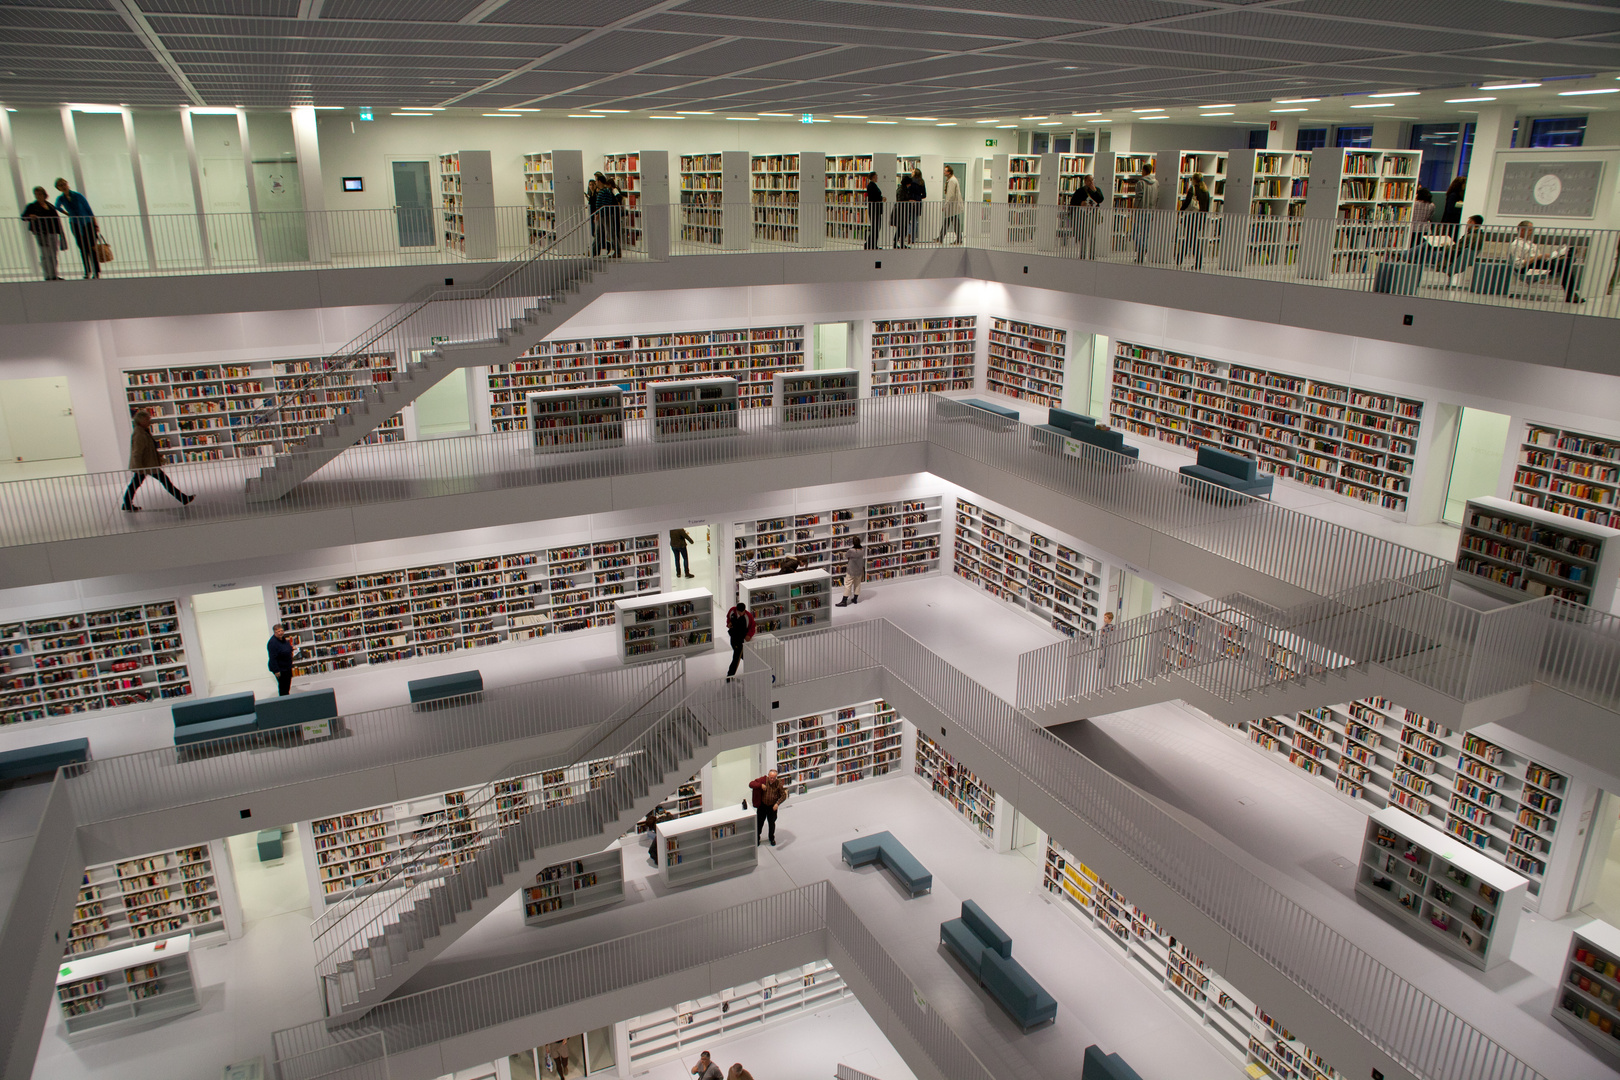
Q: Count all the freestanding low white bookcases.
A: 11